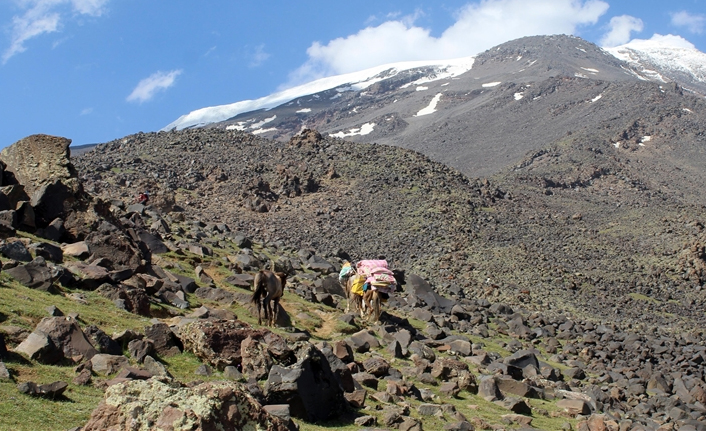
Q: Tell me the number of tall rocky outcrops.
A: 1